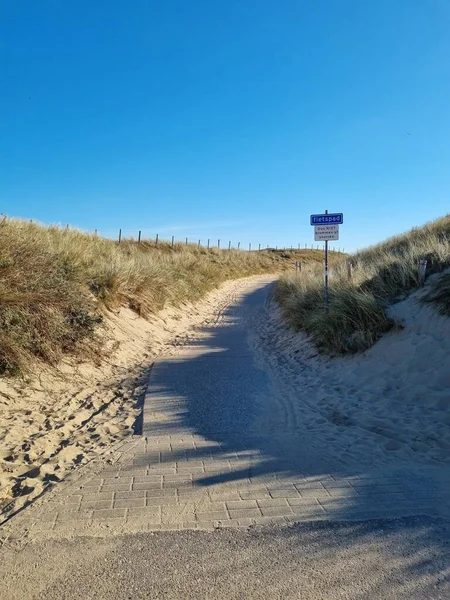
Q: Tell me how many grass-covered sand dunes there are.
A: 2